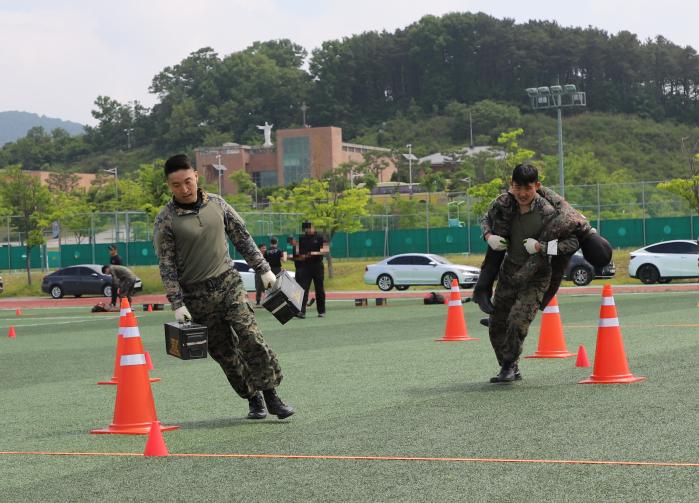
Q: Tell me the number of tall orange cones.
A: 5